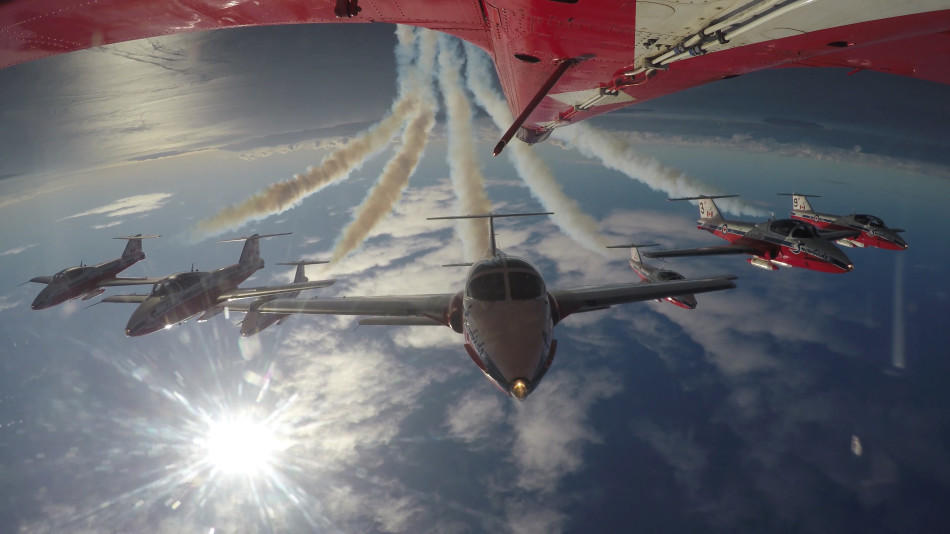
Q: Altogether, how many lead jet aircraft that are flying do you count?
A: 1